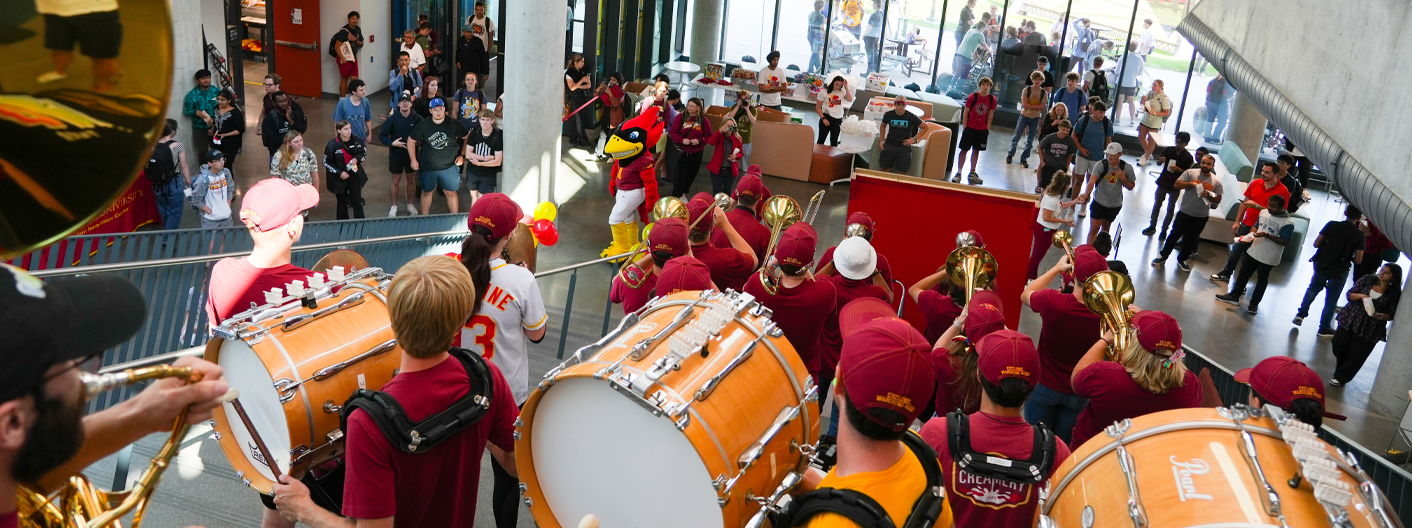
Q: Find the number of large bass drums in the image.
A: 3